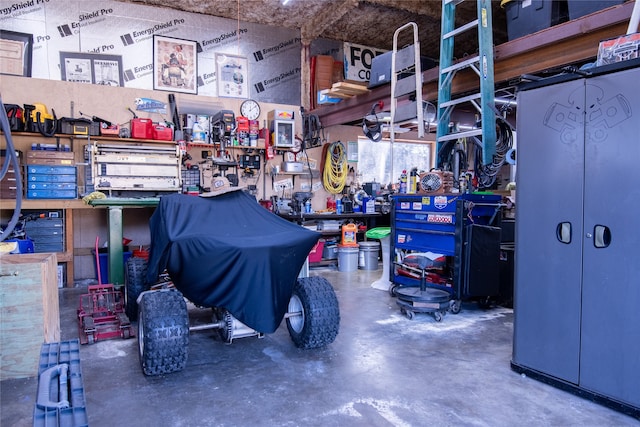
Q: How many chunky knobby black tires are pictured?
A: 3